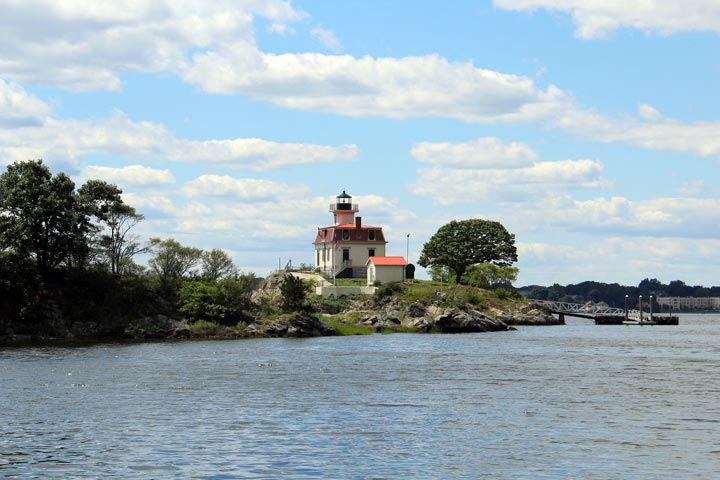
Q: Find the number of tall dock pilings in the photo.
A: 3